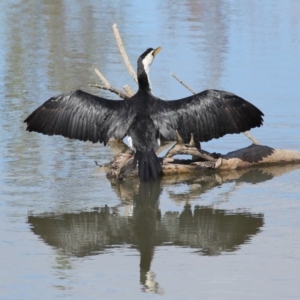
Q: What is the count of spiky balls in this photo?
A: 0